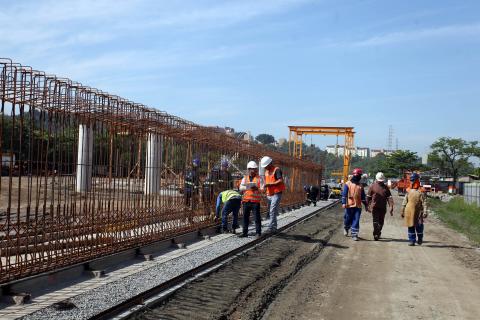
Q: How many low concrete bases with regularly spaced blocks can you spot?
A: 1